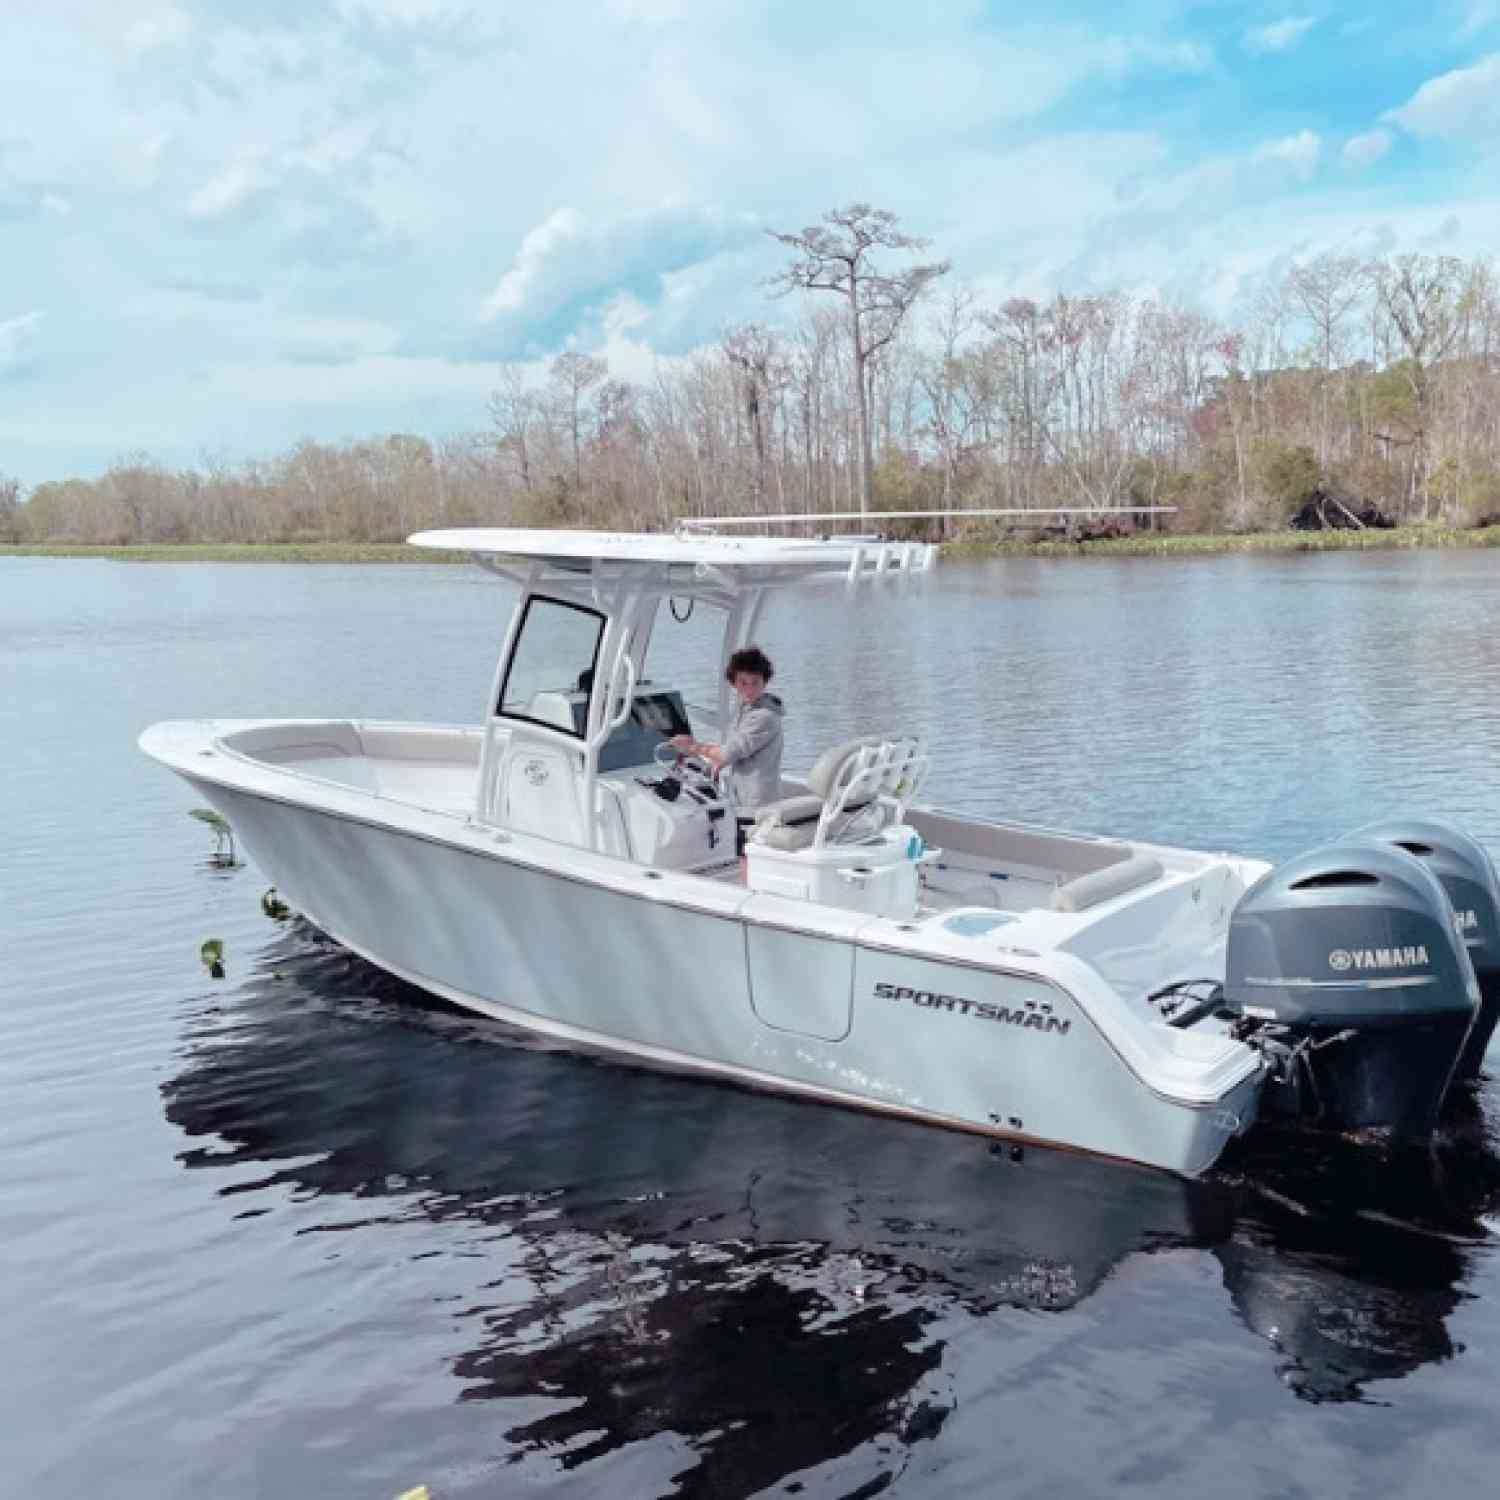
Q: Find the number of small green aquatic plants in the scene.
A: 3